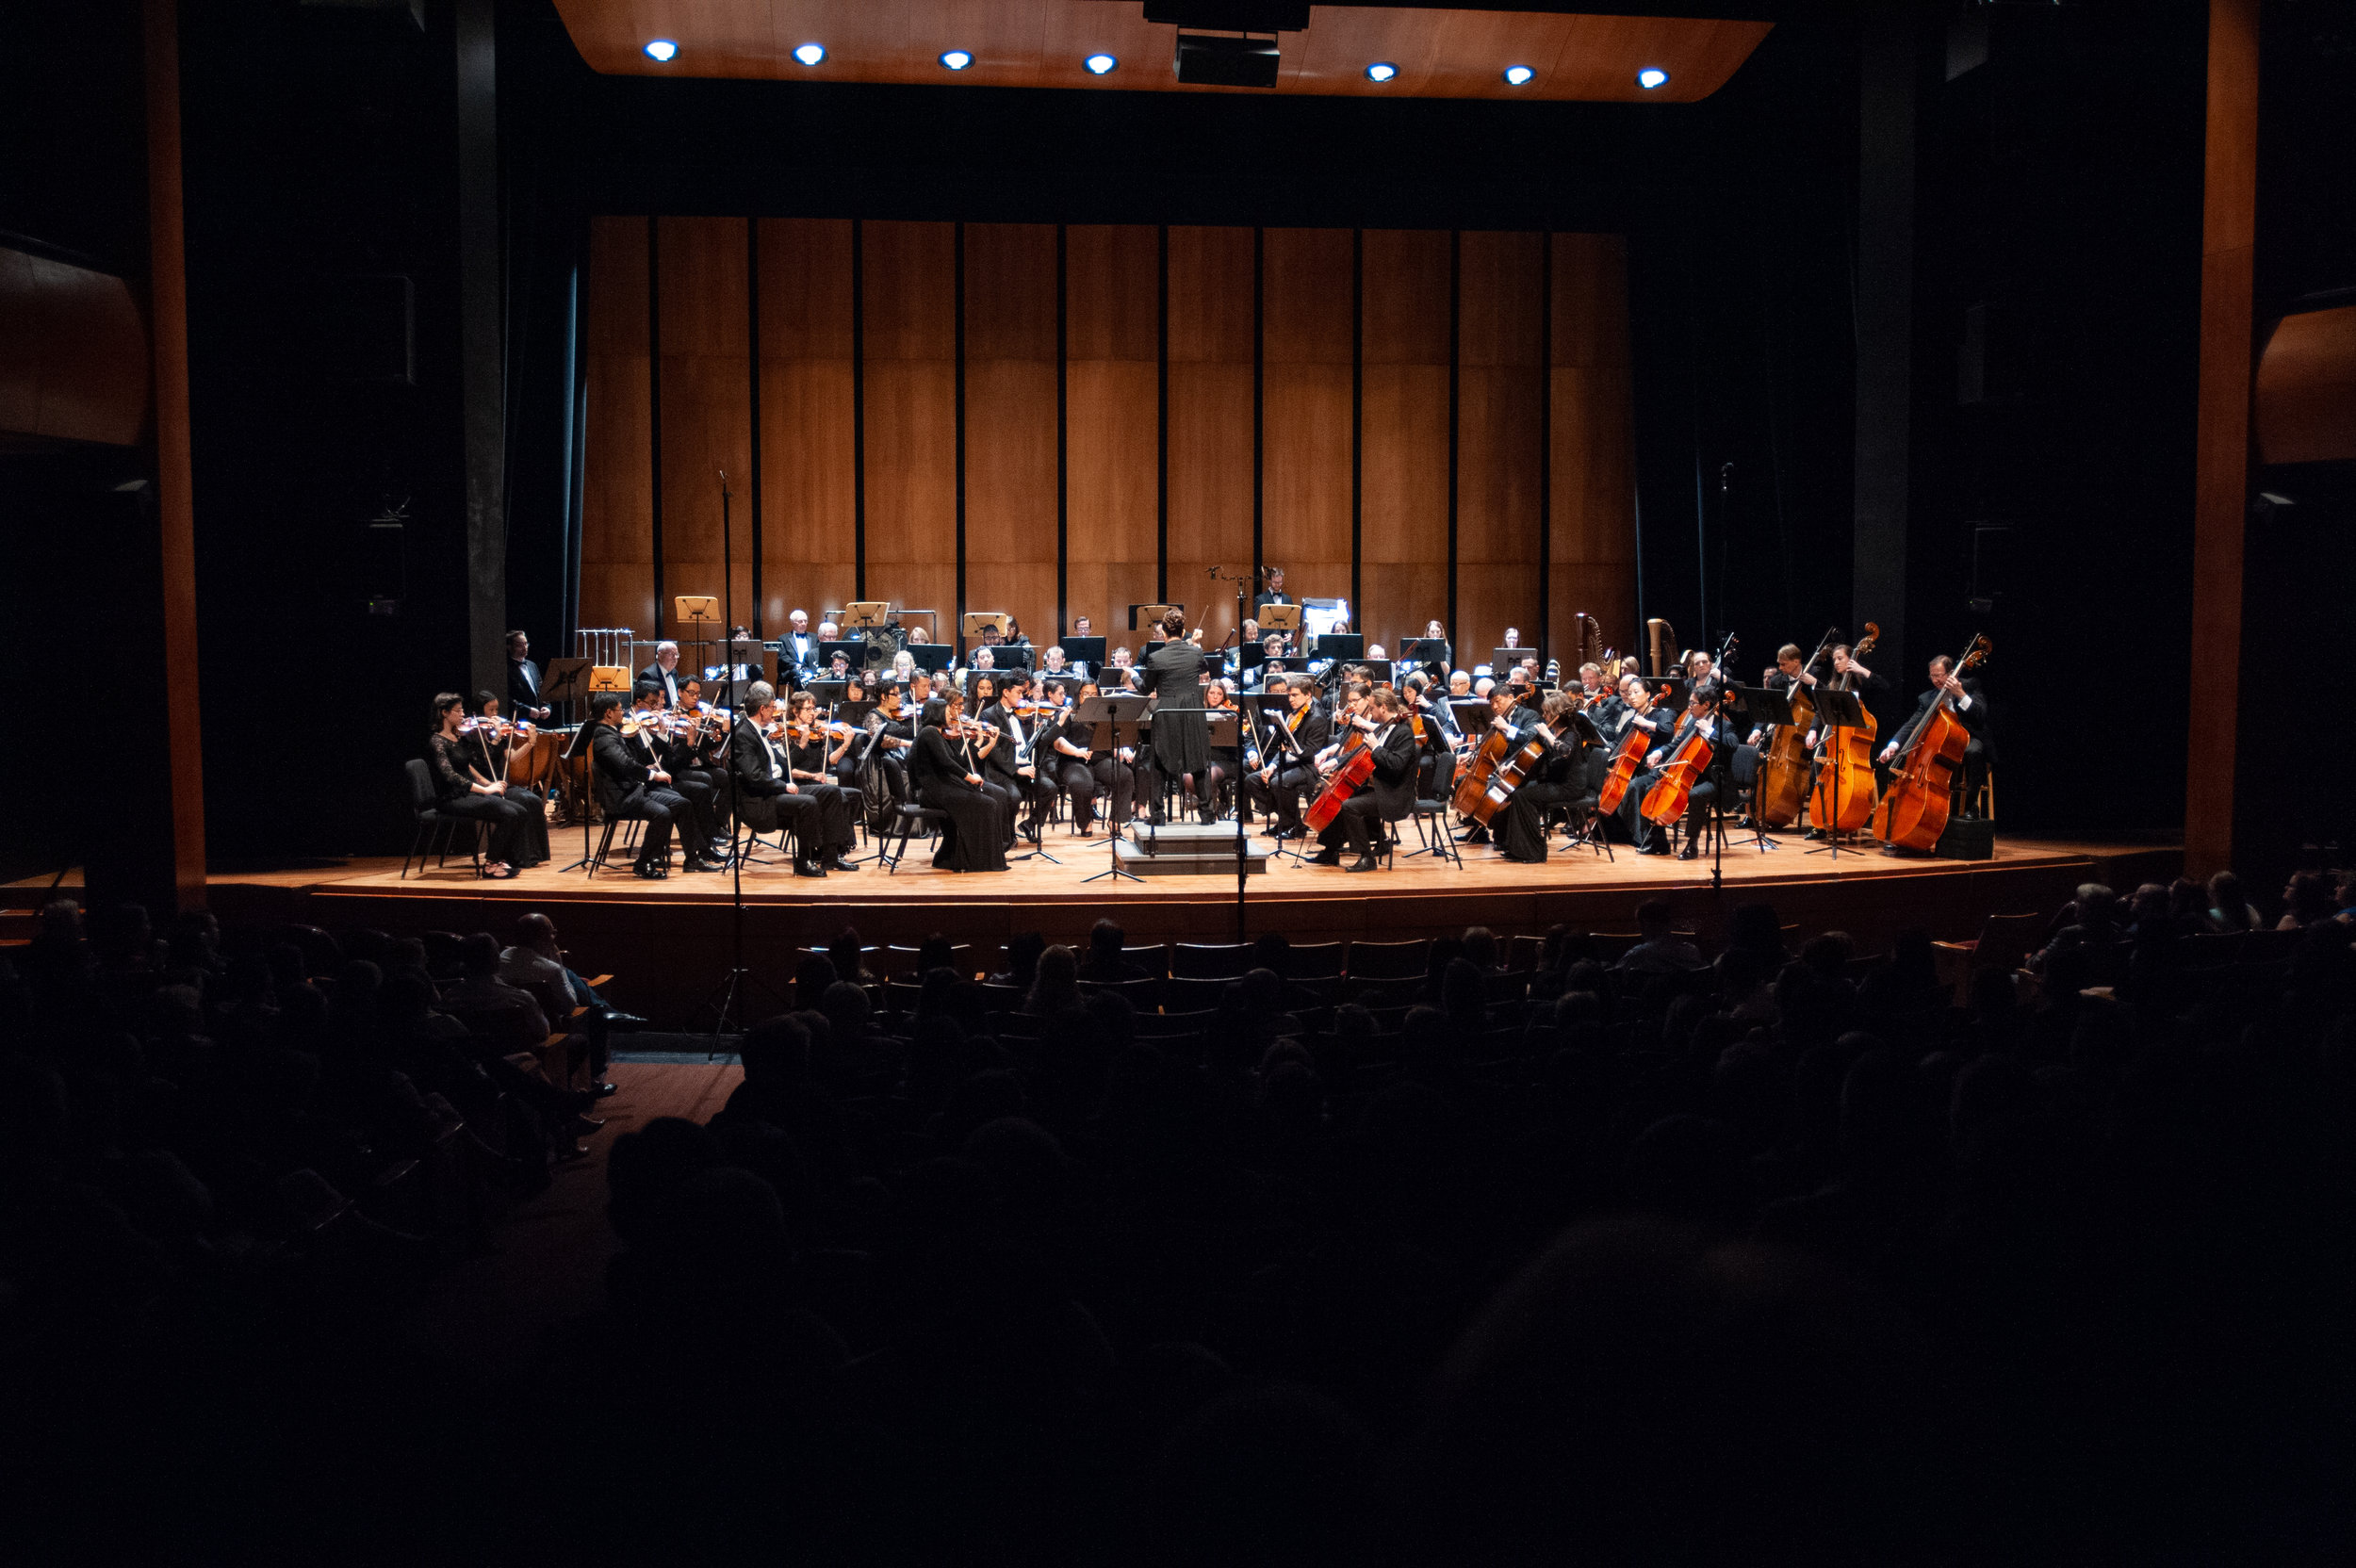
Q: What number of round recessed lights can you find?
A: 7